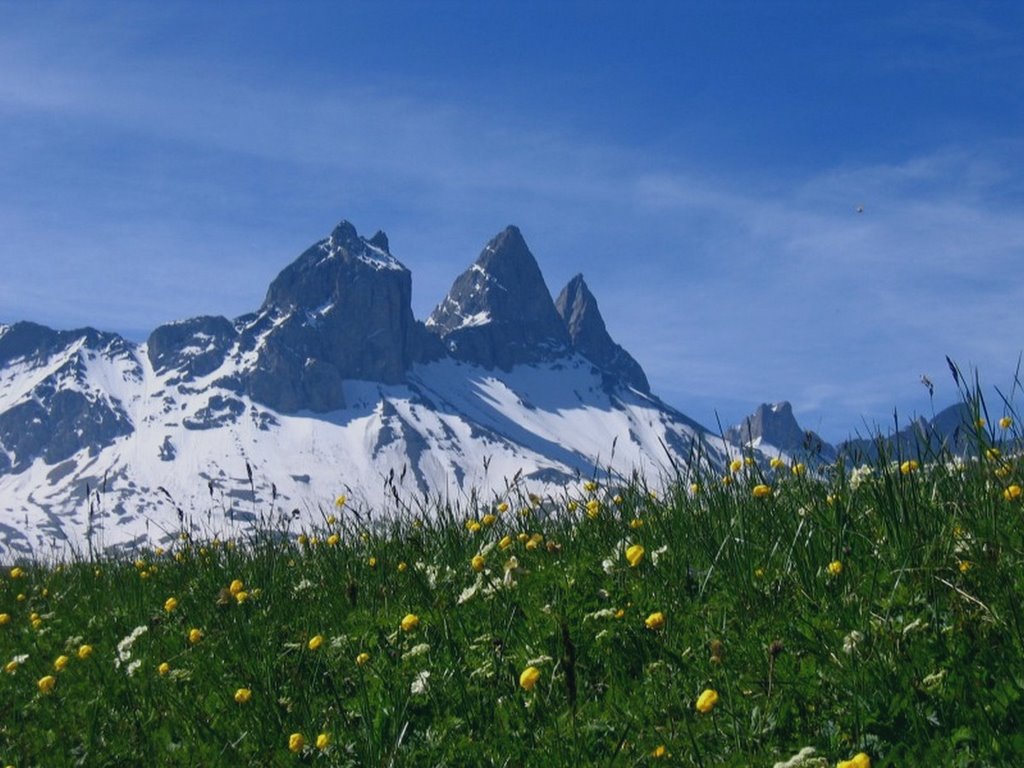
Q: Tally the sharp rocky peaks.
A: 3